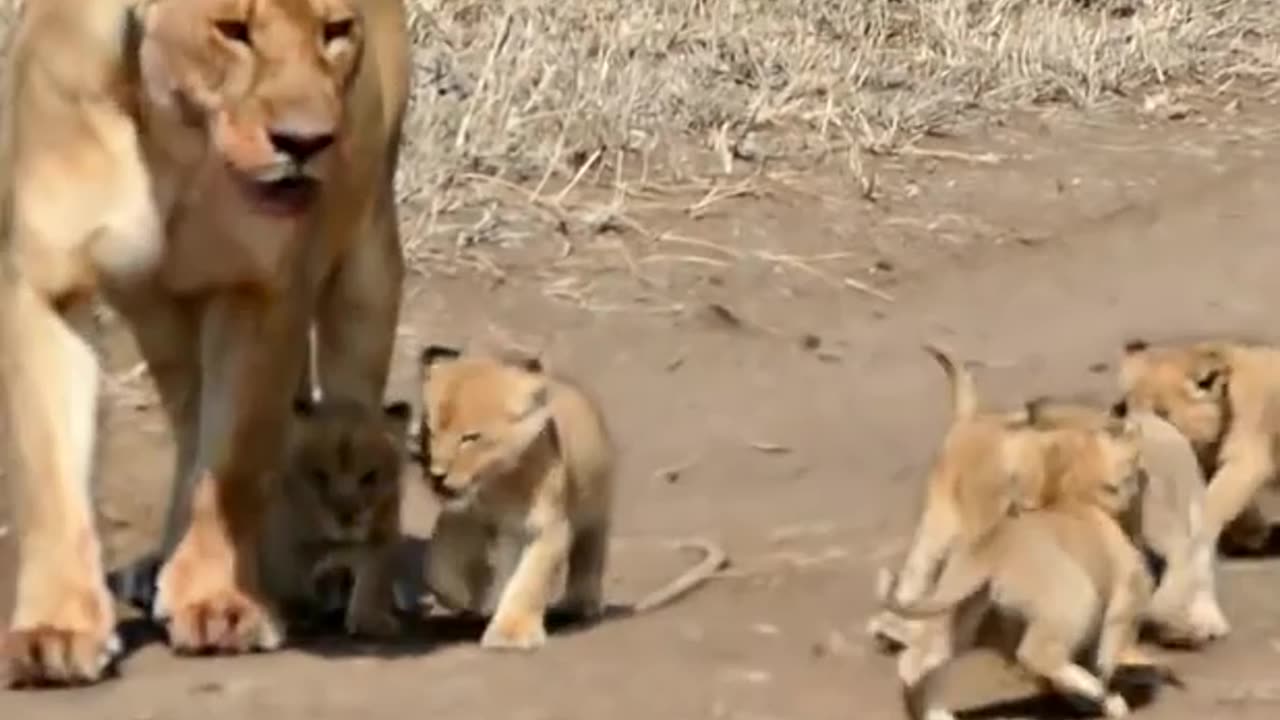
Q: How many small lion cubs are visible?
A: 6